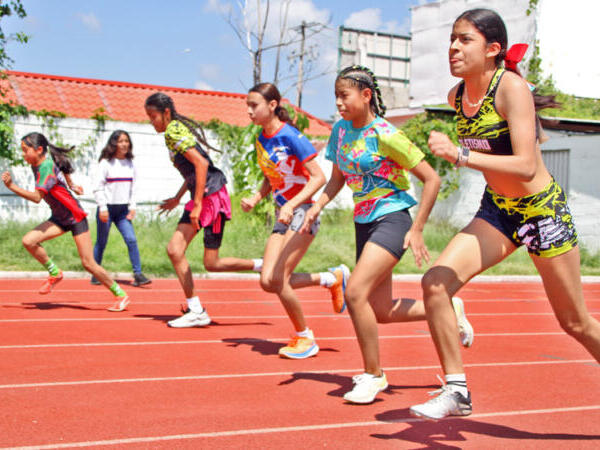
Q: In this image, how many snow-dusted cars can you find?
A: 0